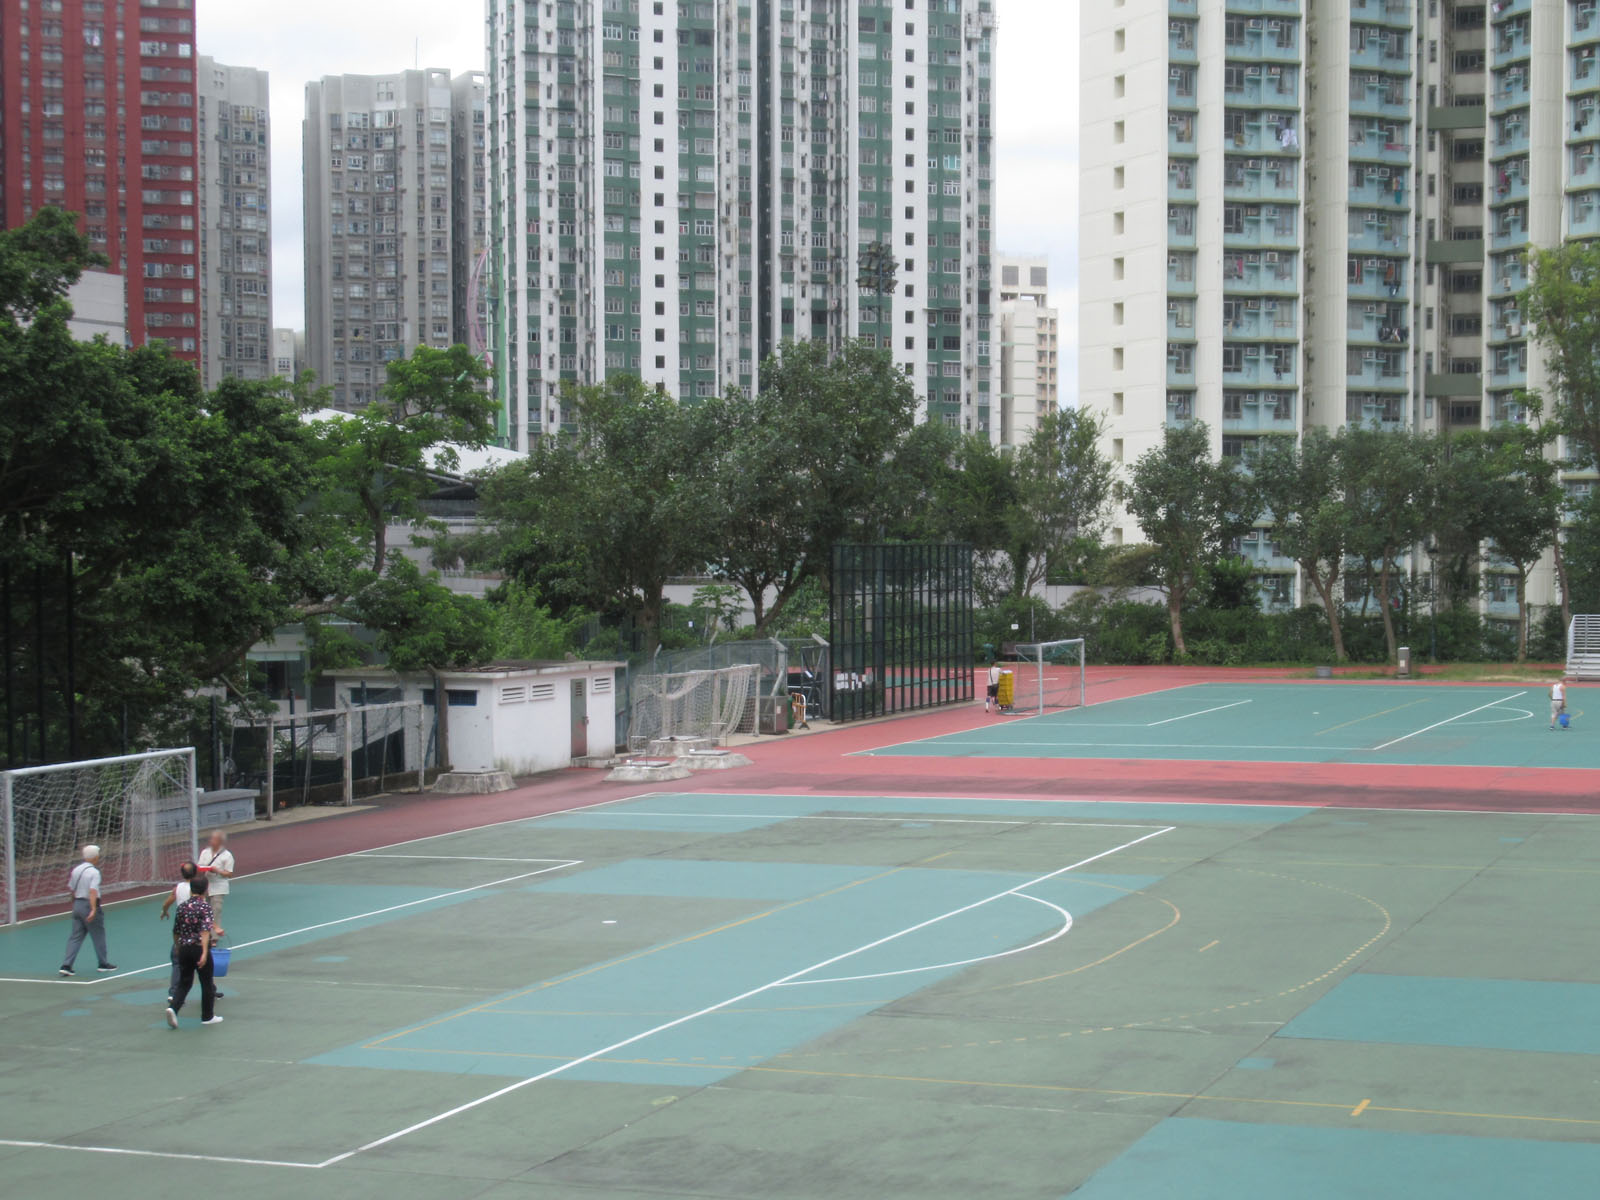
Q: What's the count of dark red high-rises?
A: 1